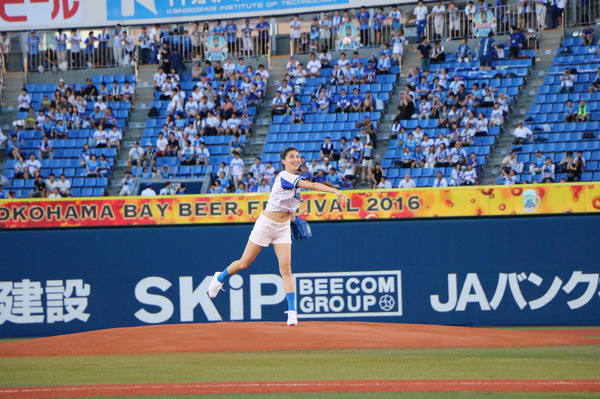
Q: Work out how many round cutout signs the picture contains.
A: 3